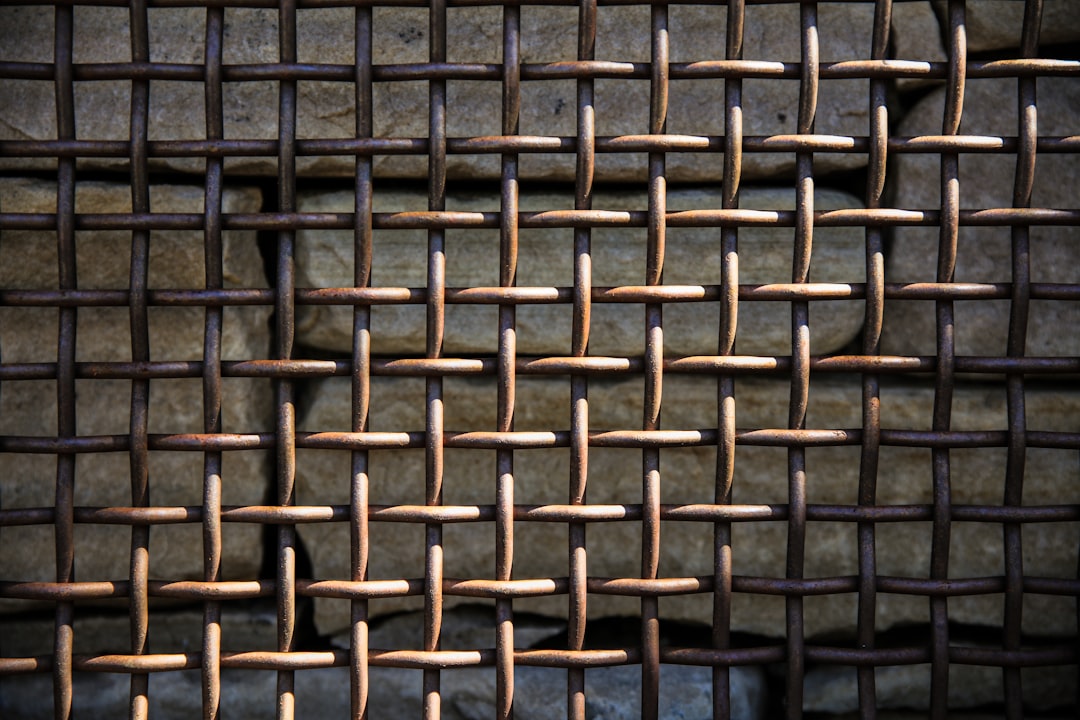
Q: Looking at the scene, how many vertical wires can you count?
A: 14